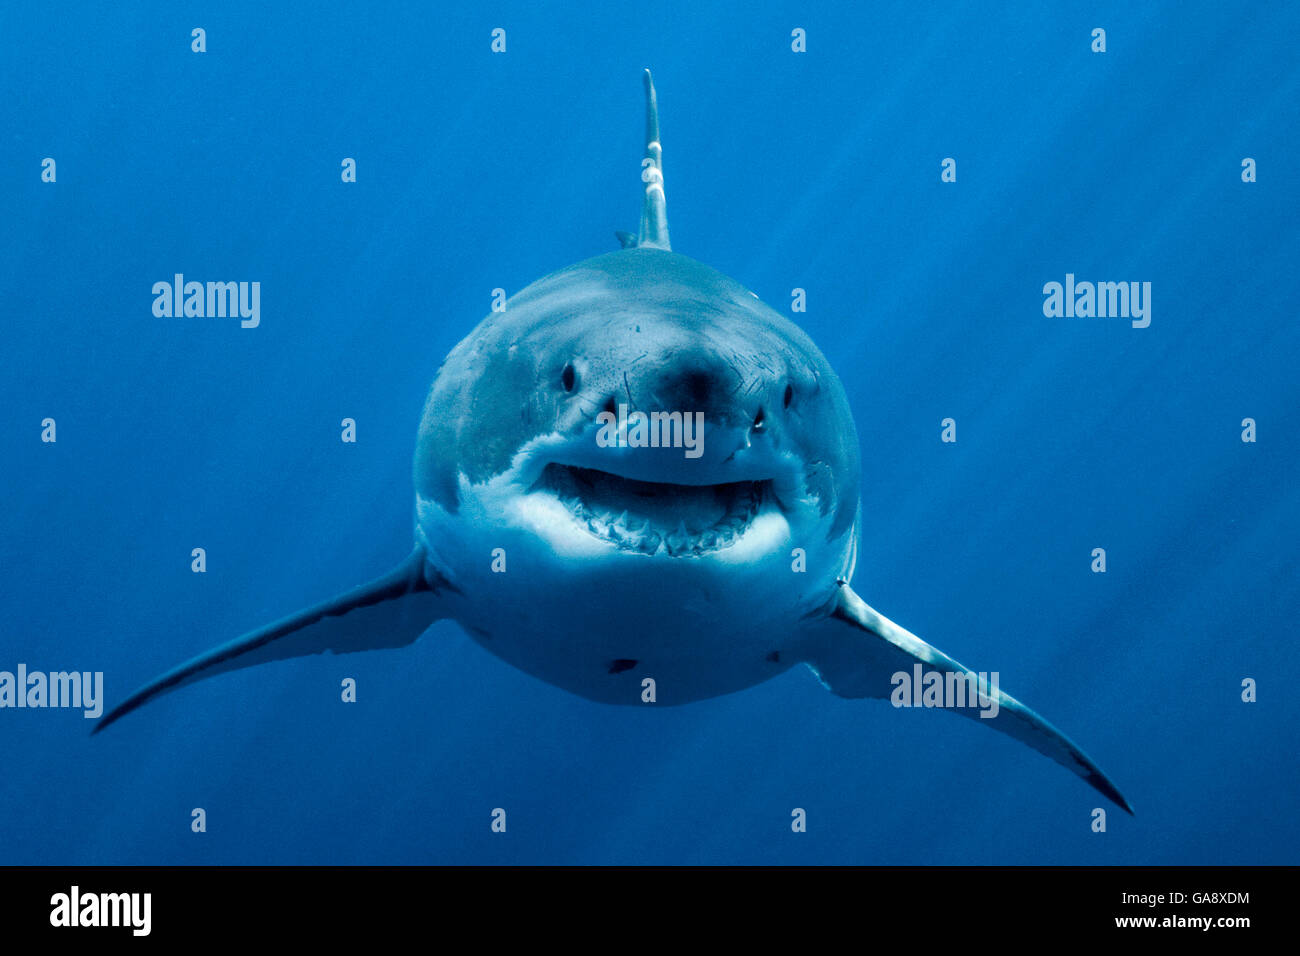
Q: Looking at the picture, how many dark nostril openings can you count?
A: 2